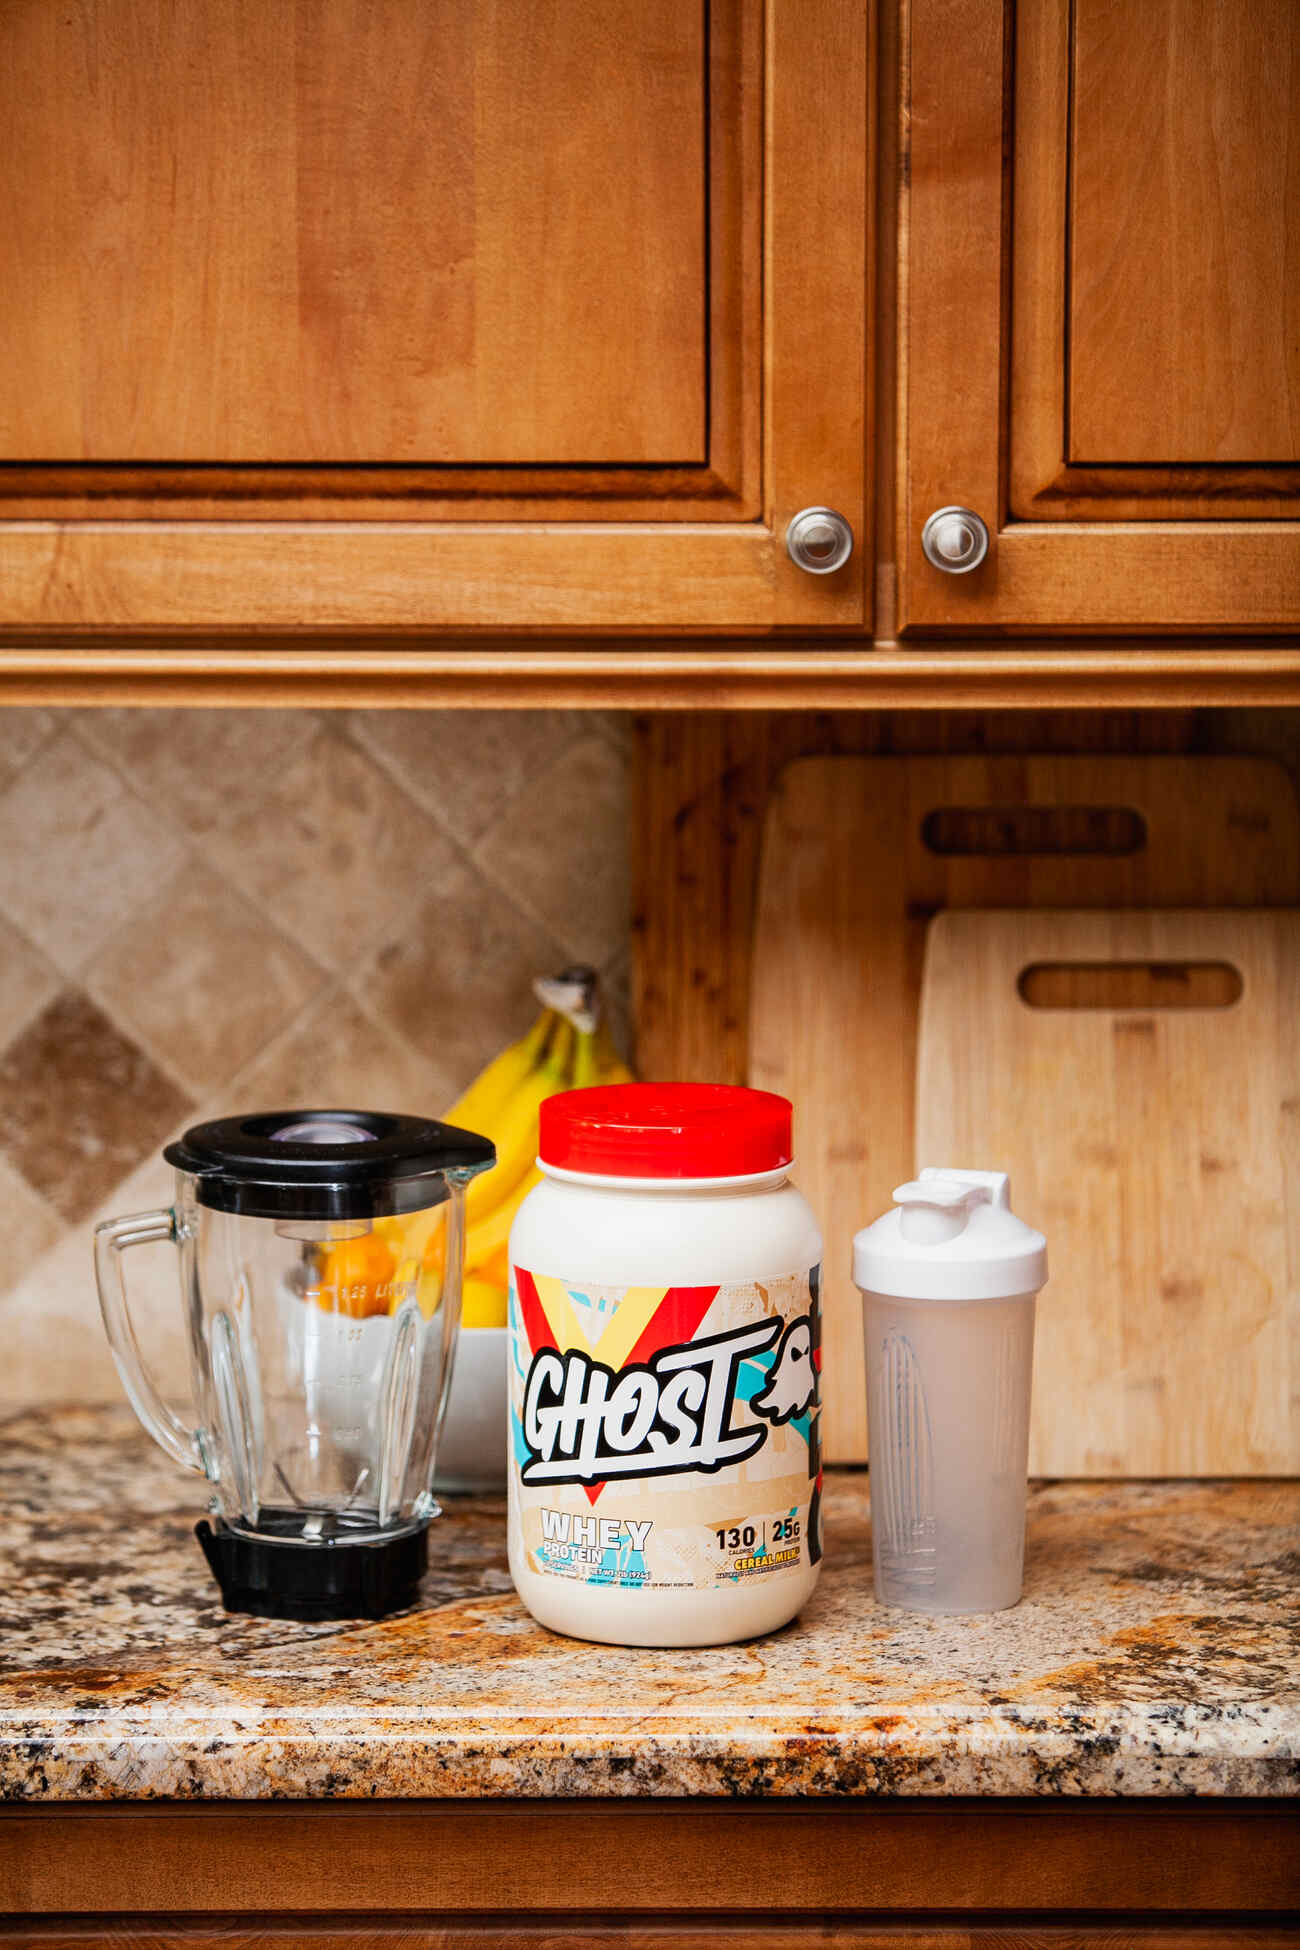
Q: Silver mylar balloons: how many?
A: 0